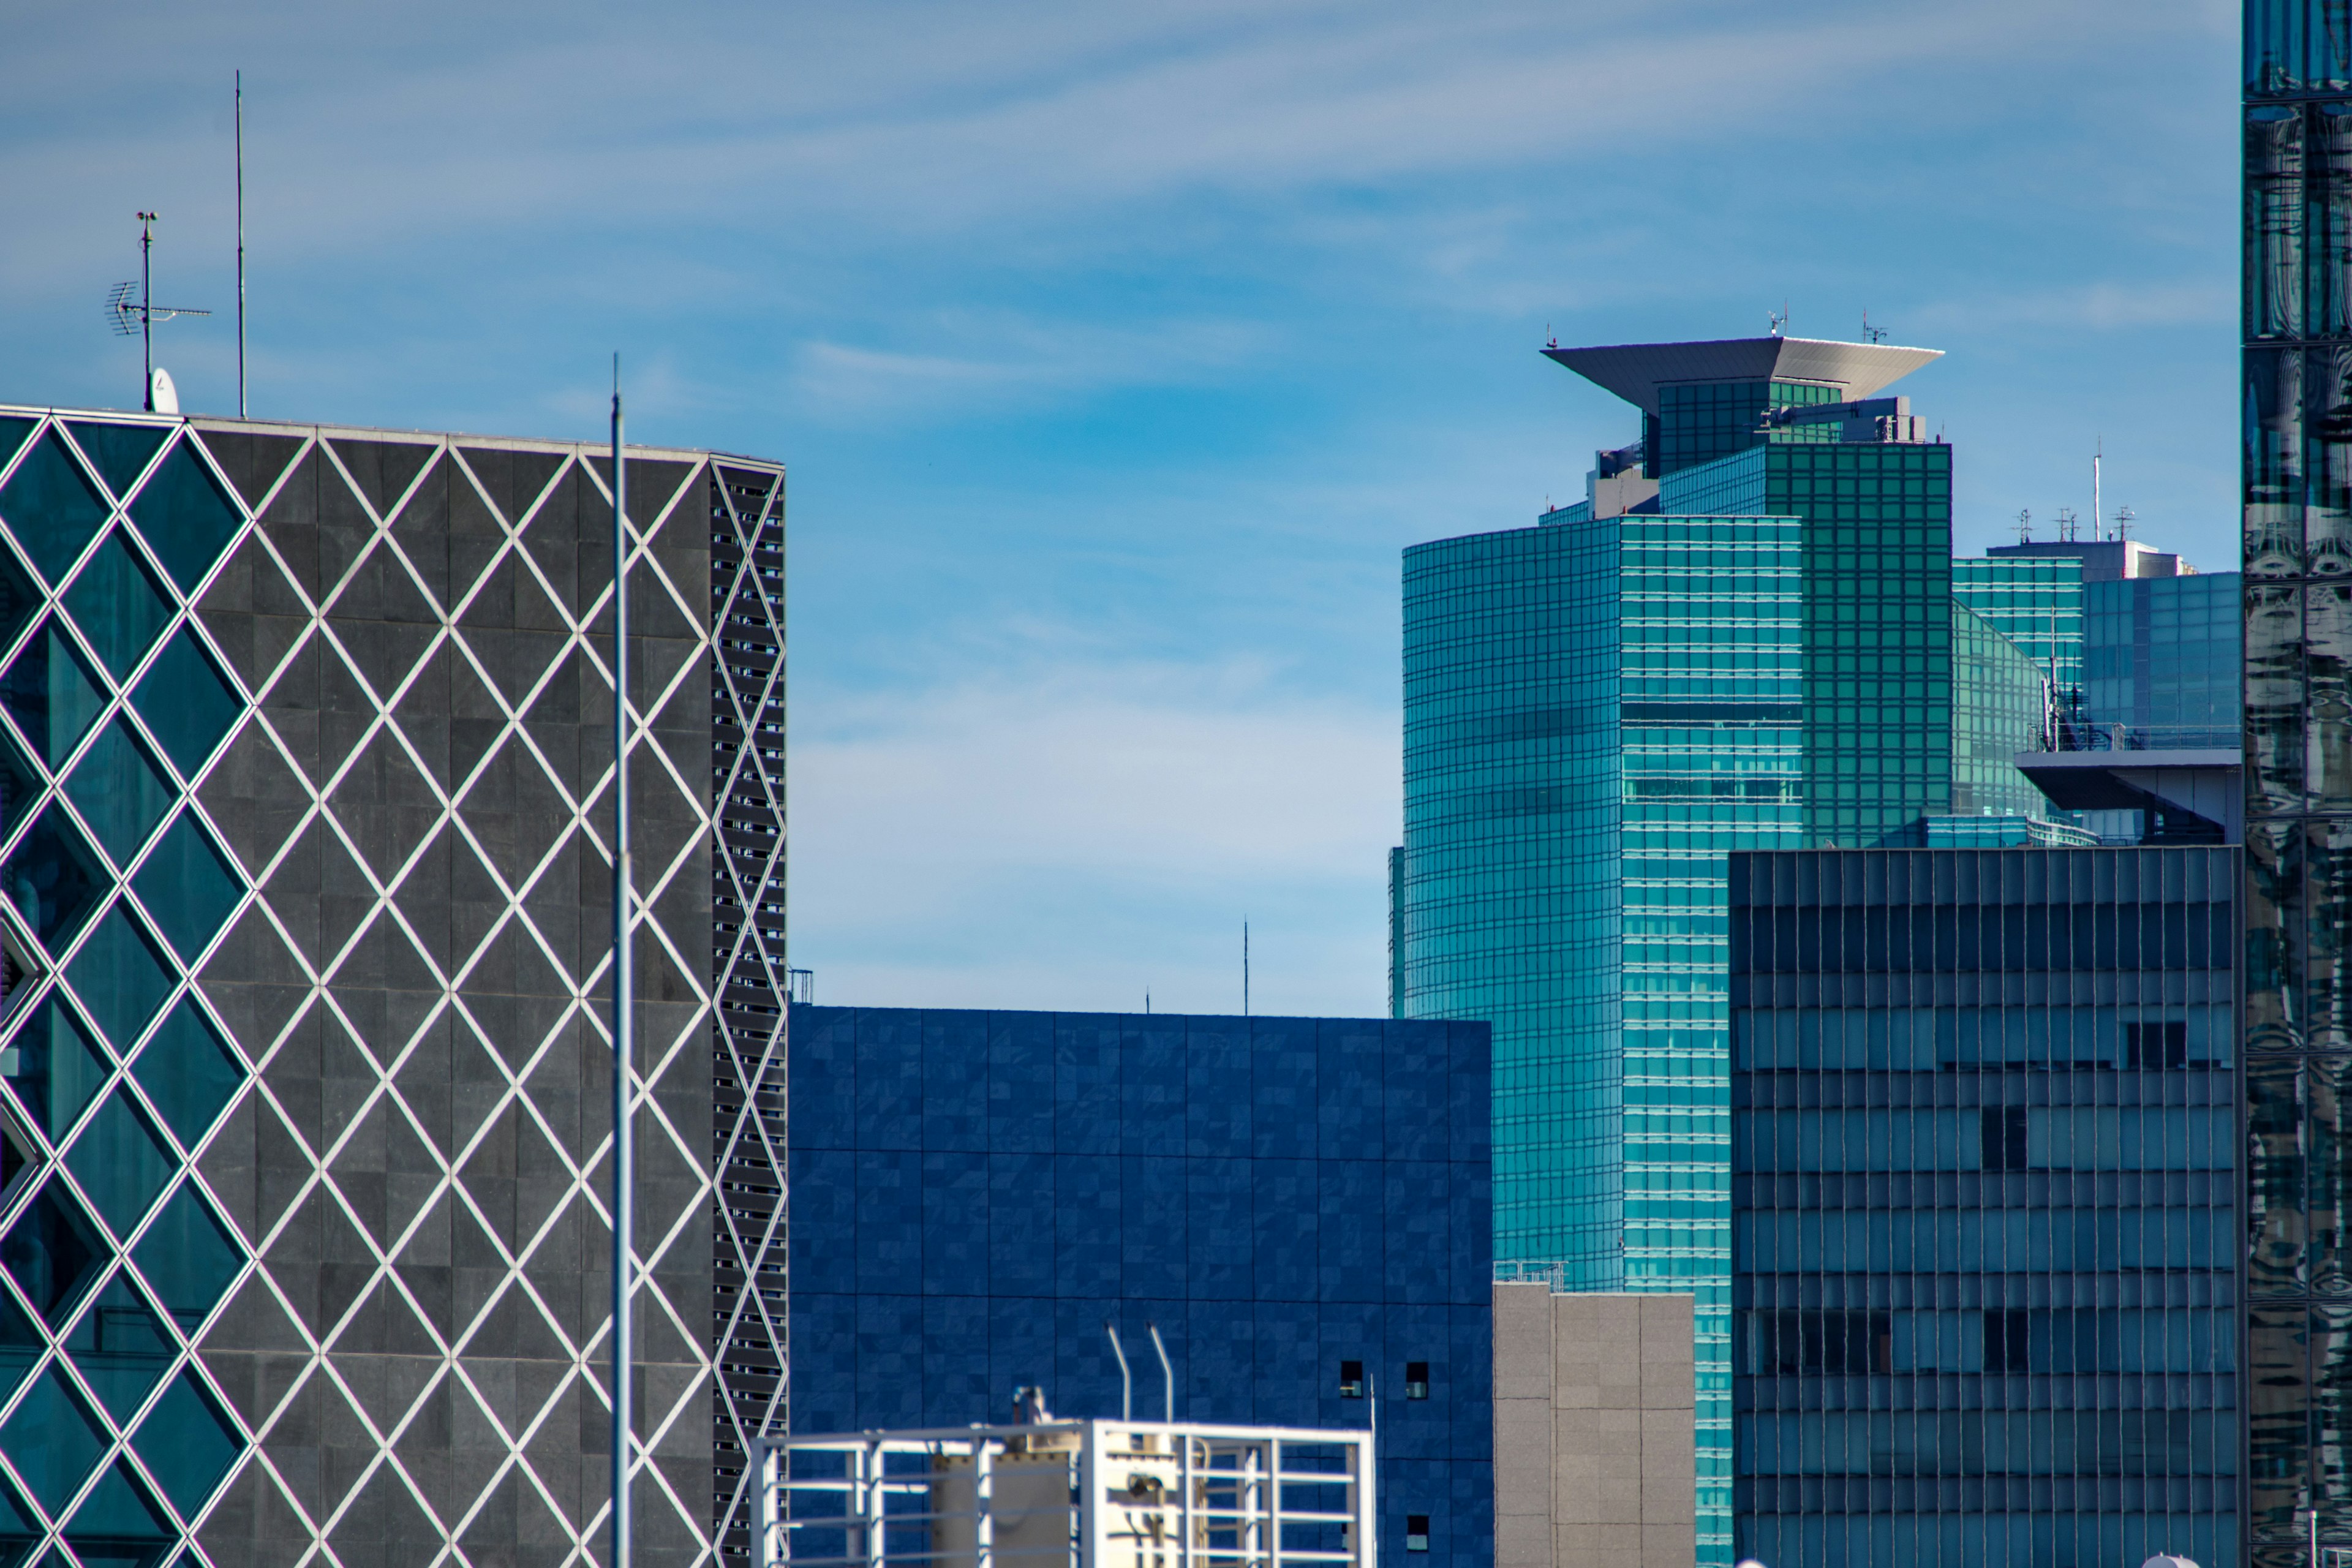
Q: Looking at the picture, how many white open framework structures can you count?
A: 1